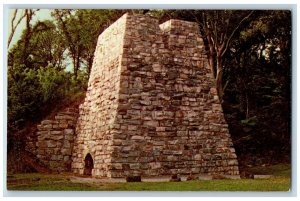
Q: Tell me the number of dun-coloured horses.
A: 0